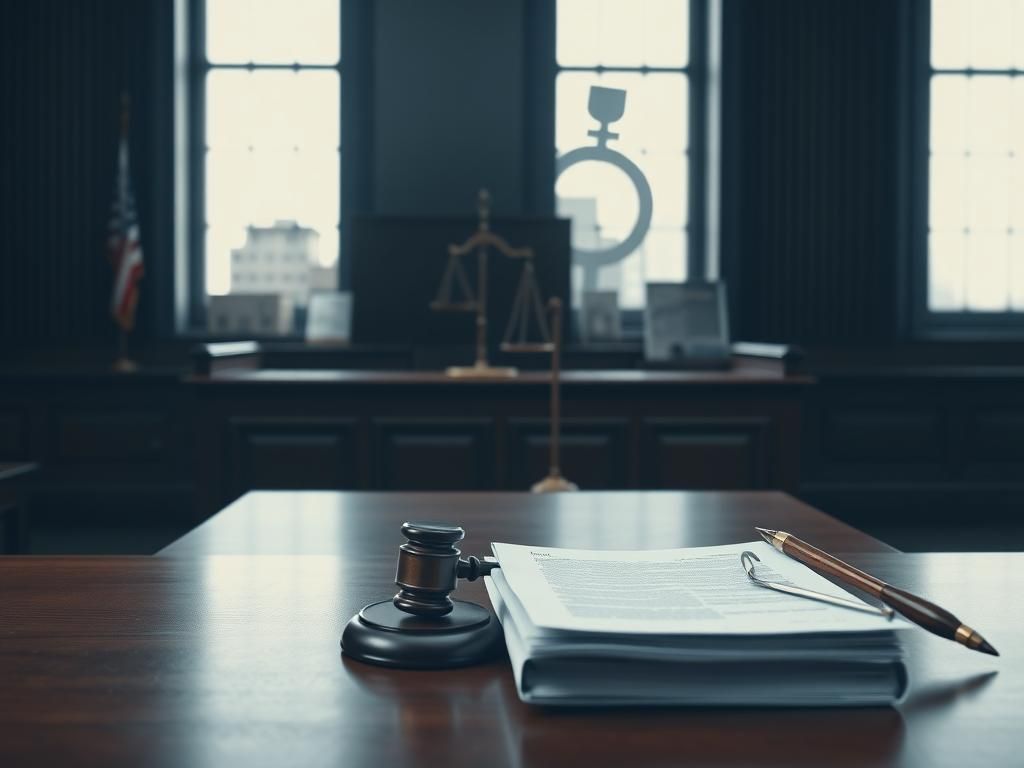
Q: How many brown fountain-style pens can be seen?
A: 1